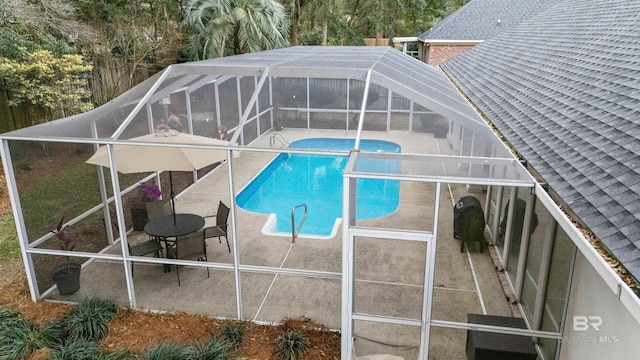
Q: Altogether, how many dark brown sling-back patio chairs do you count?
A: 4